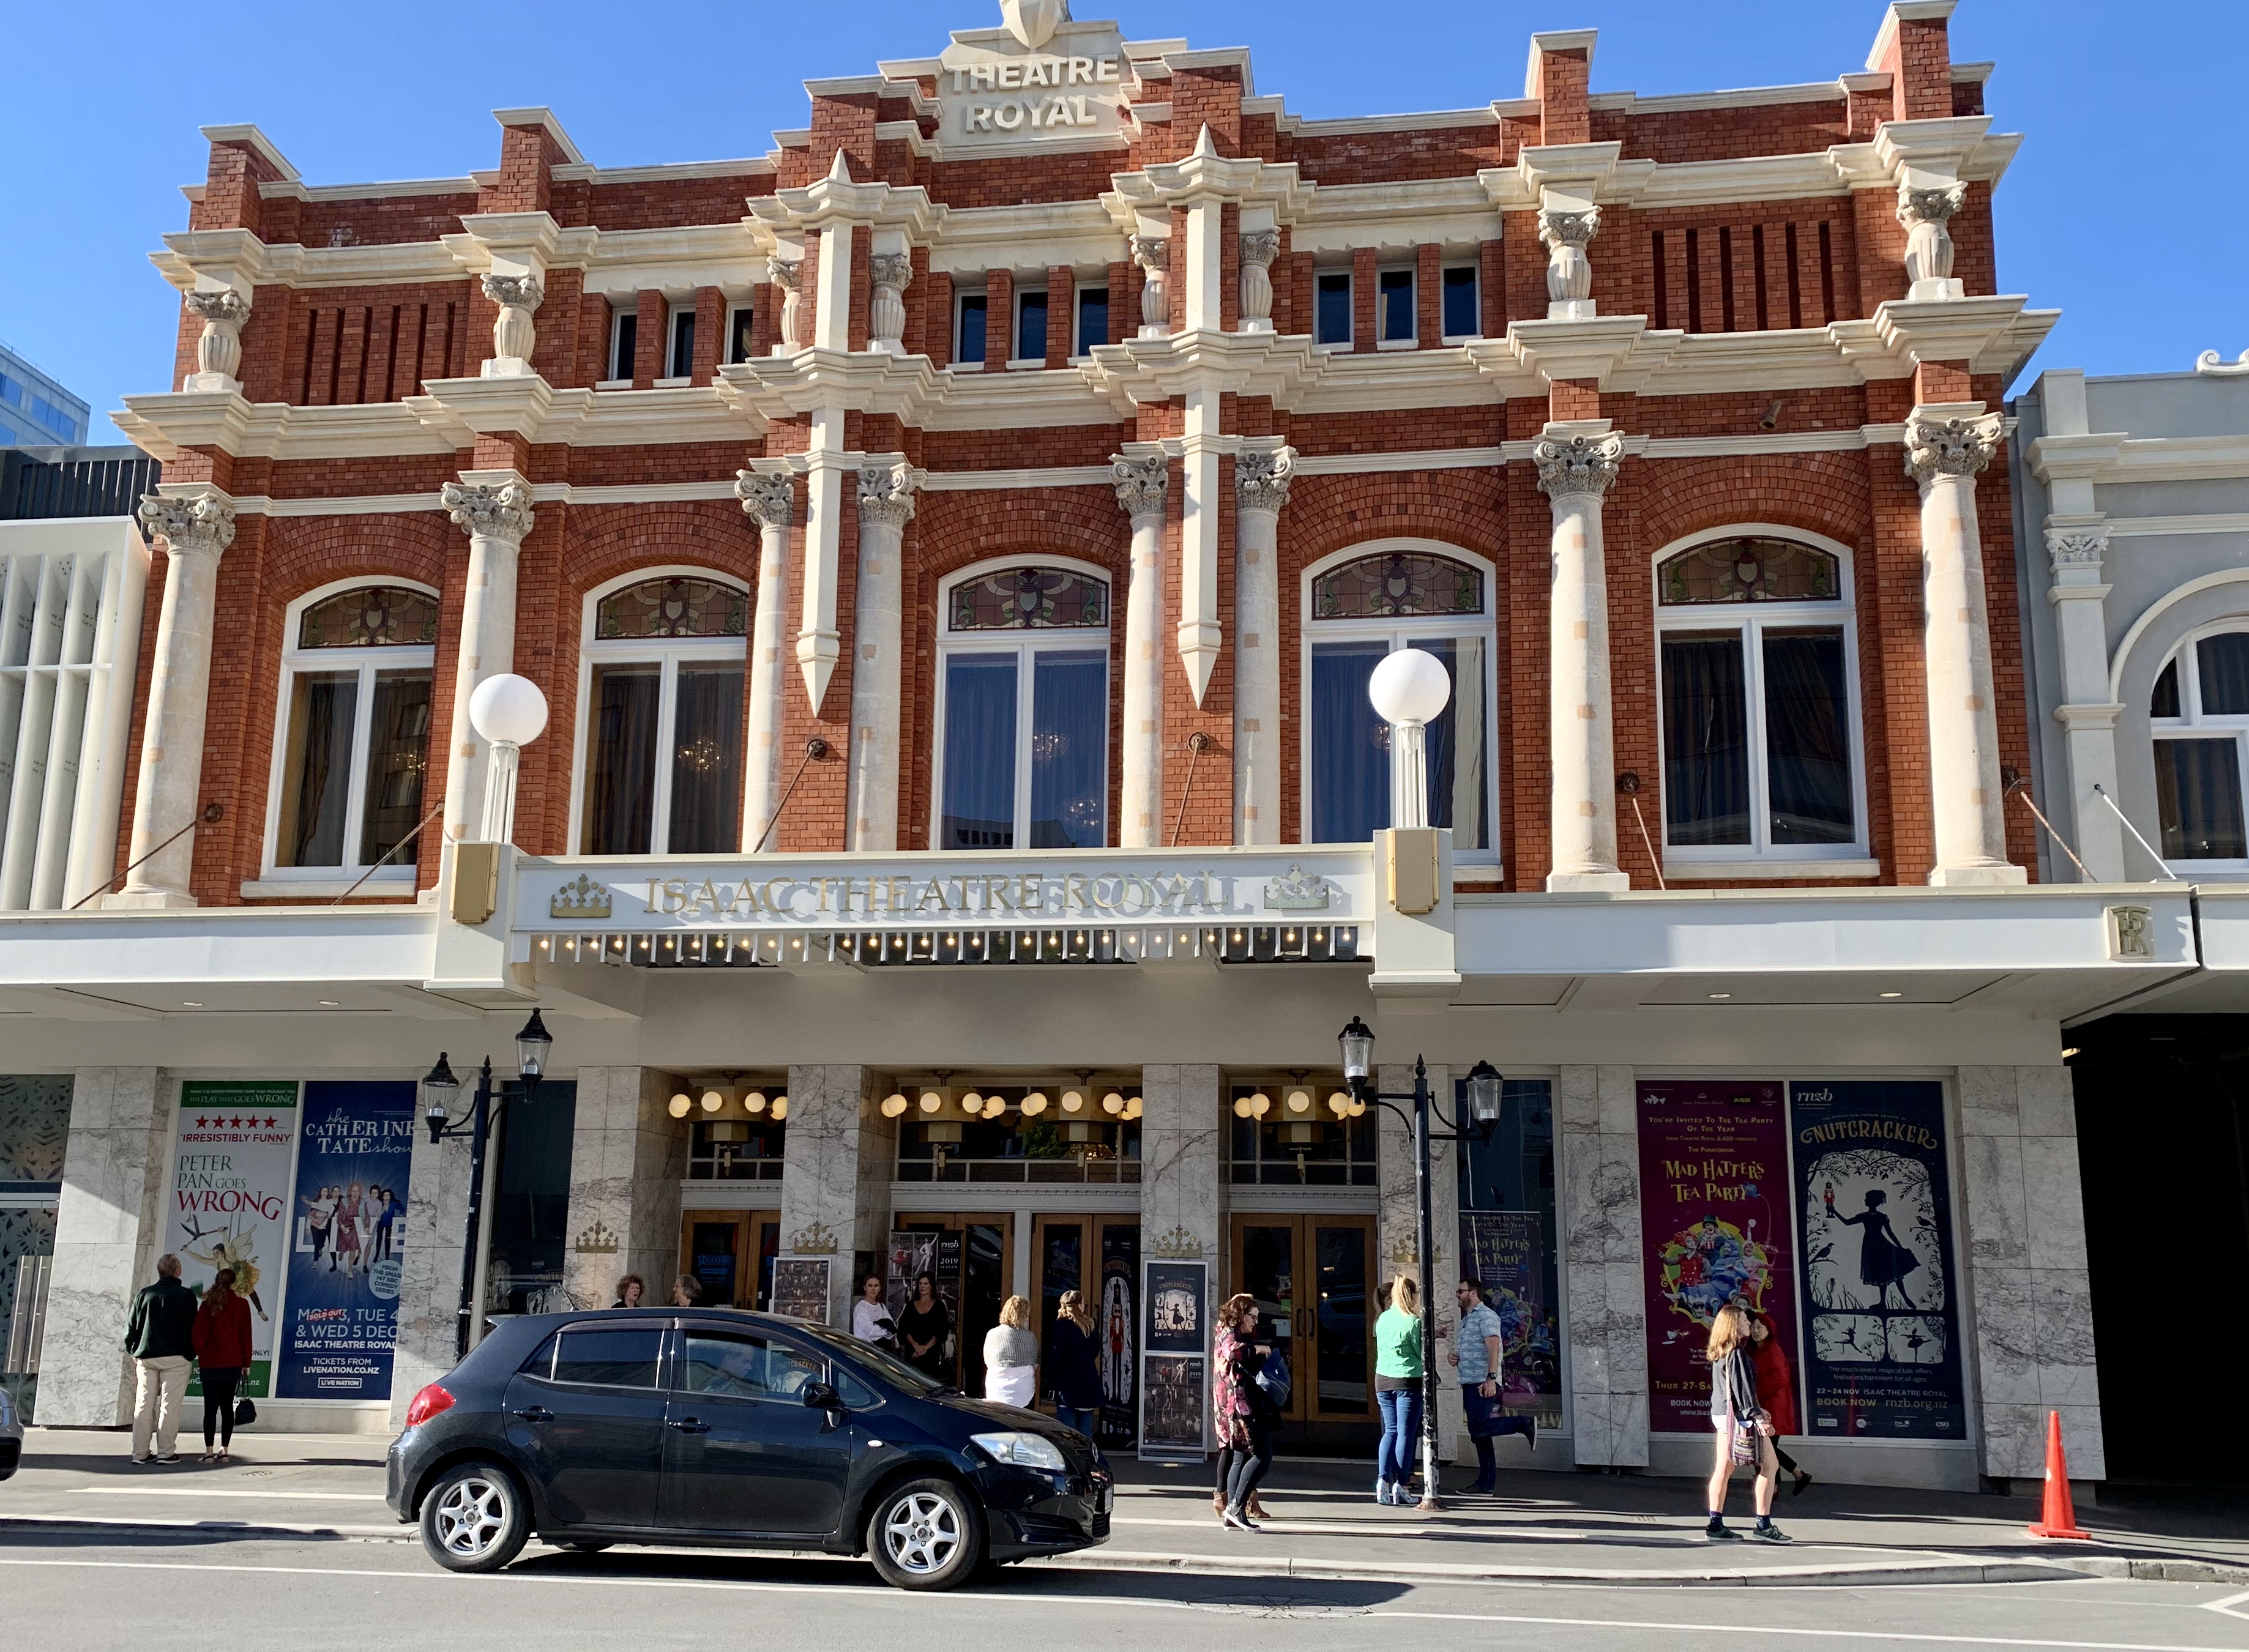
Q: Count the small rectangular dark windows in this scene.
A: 9